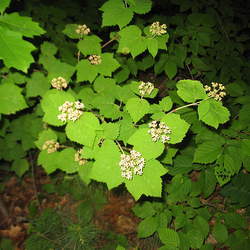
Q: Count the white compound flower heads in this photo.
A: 11